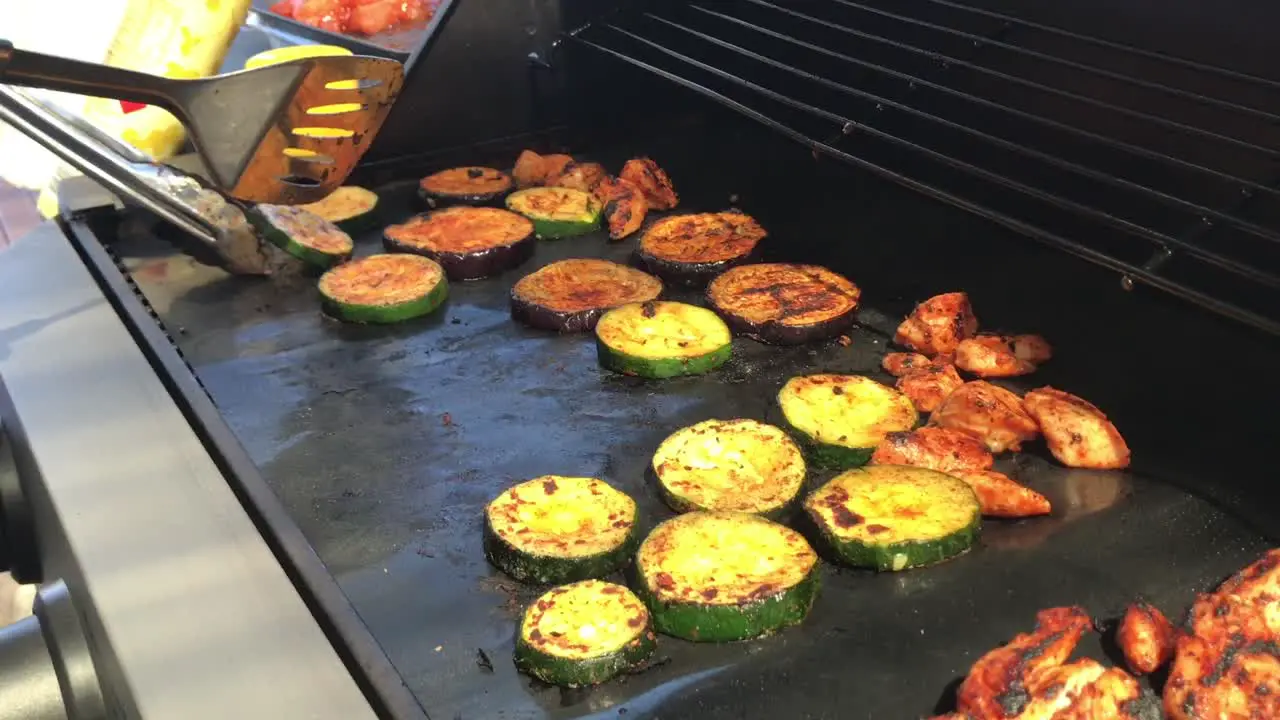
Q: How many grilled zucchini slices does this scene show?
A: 11